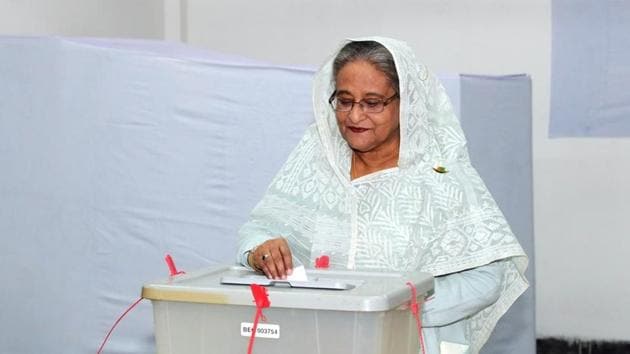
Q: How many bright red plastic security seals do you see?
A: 4